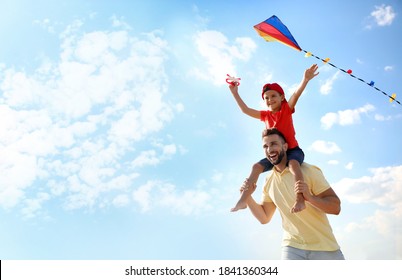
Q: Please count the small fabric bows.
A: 5